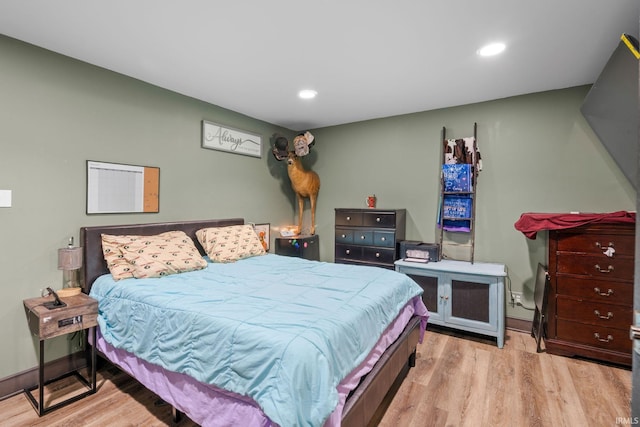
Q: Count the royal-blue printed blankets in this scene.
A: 2